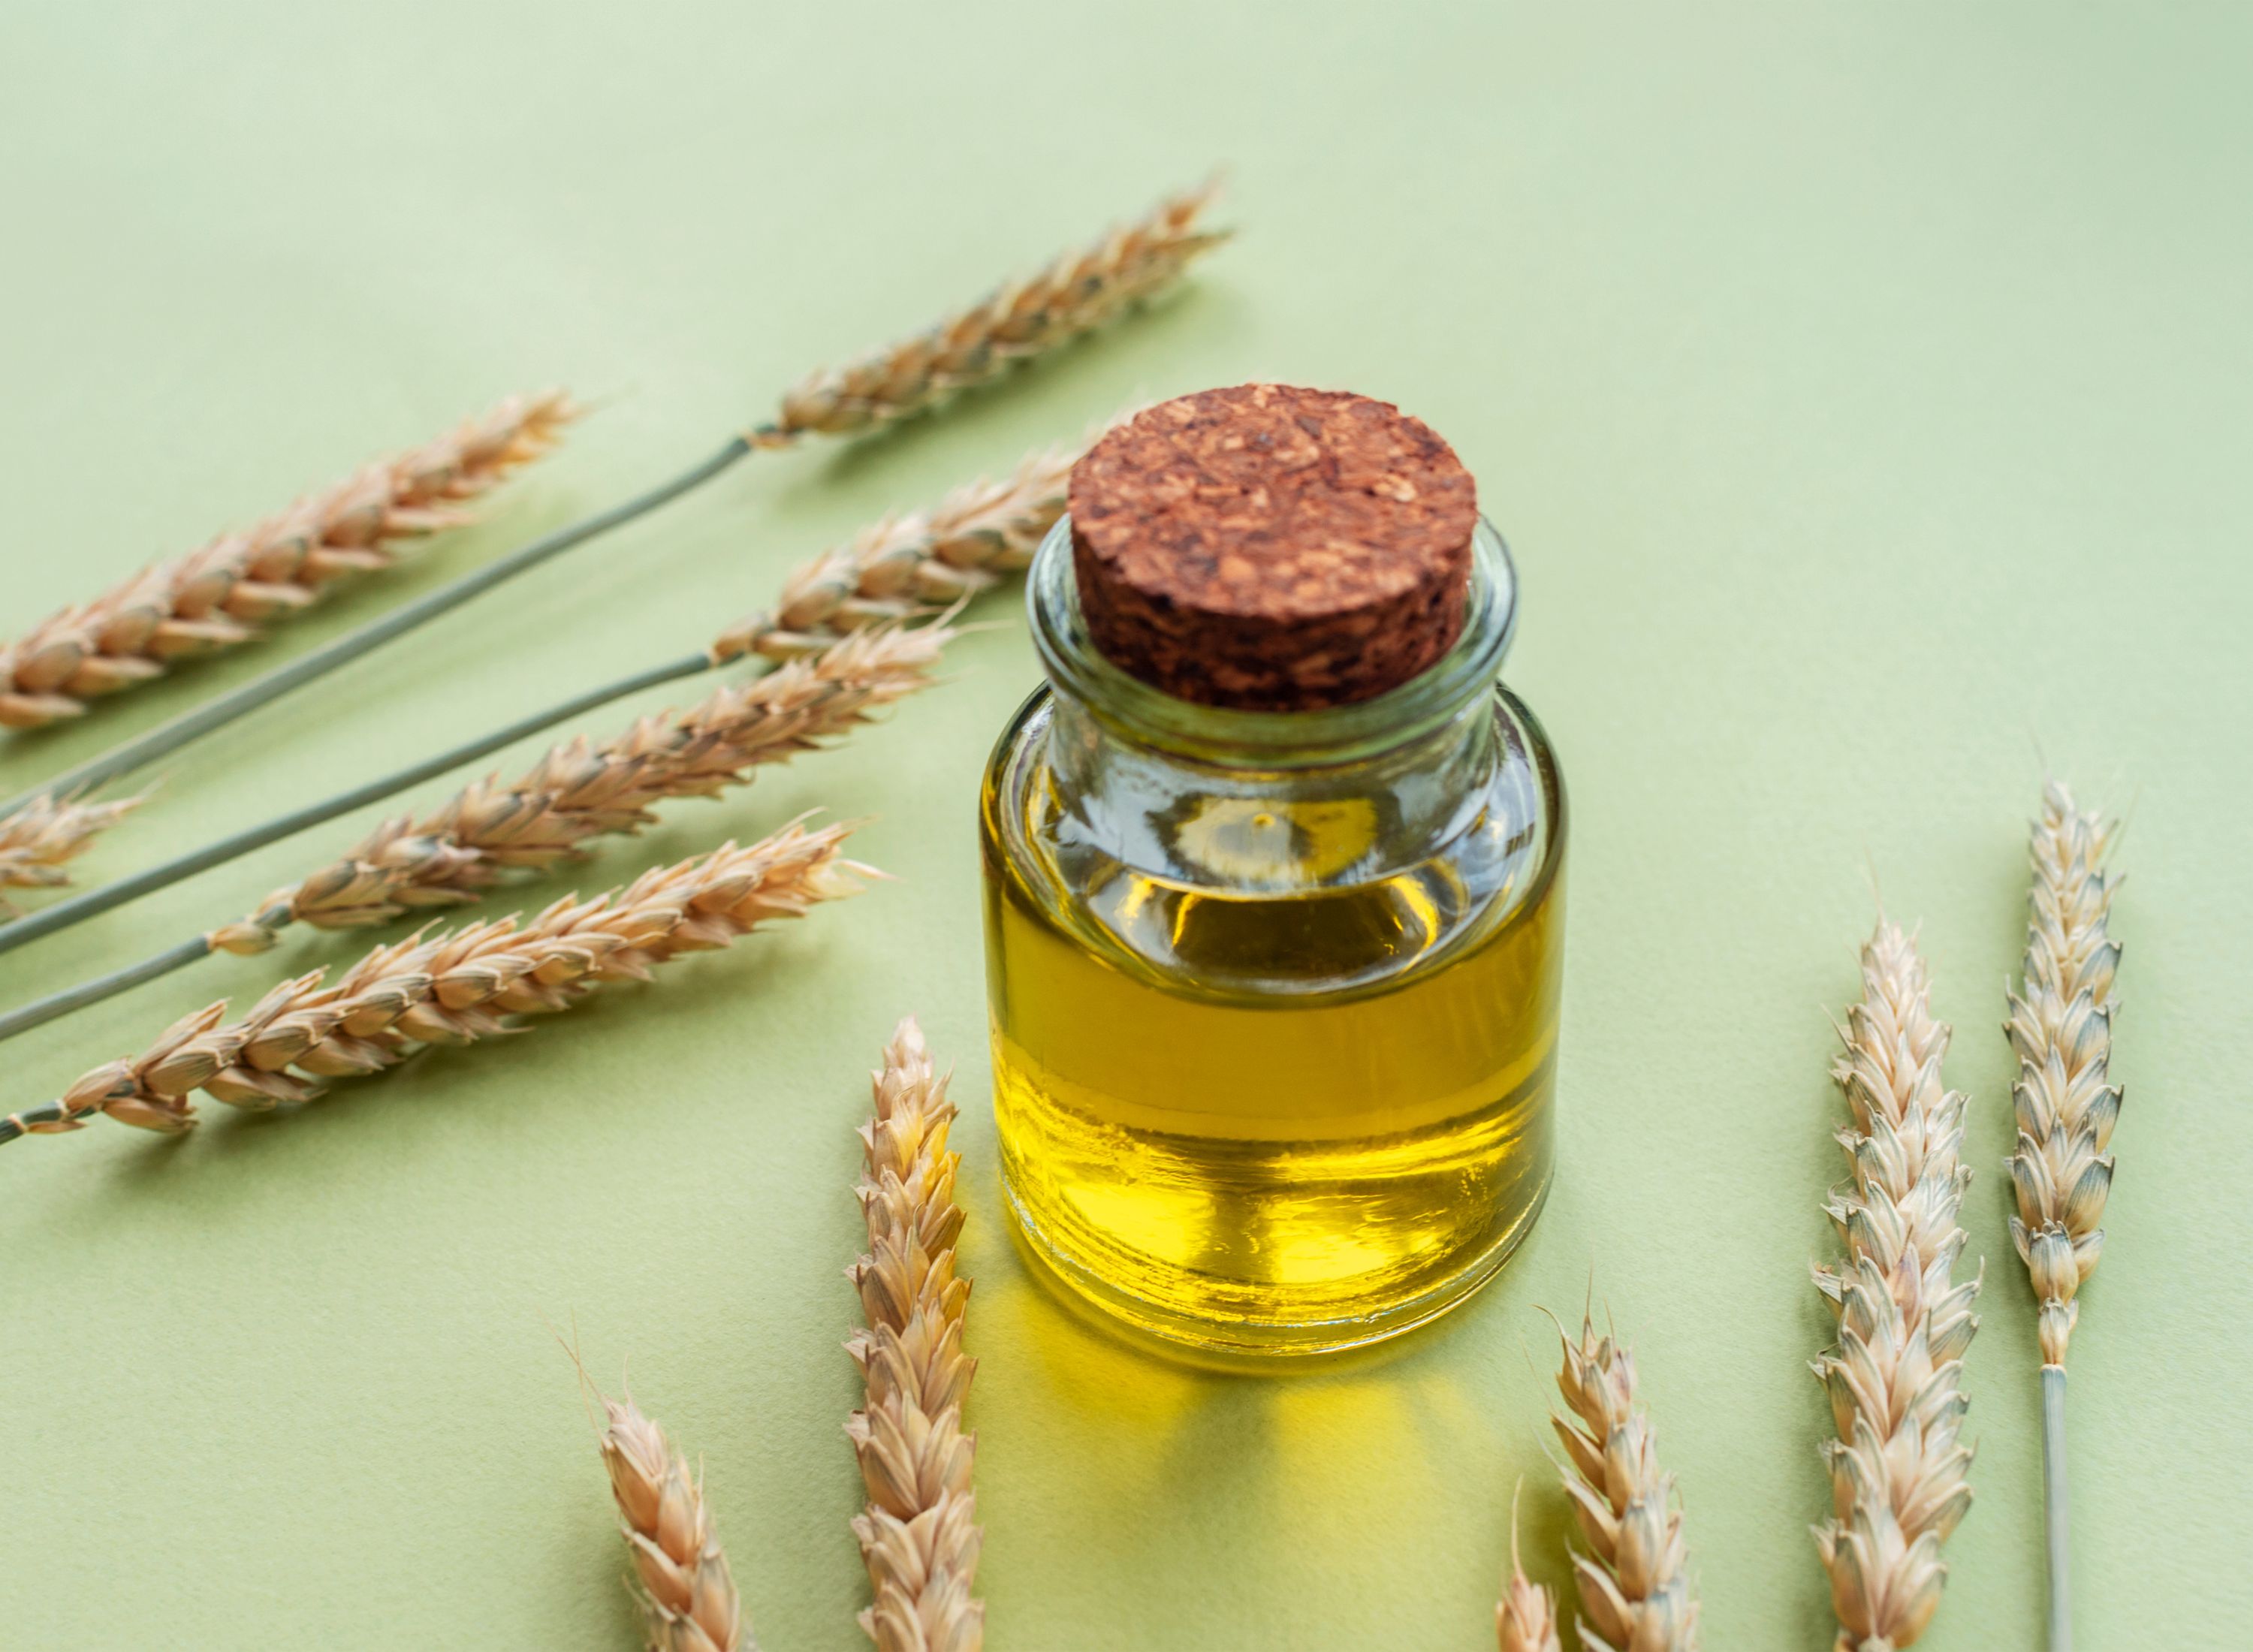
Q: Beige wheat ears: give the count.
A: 12